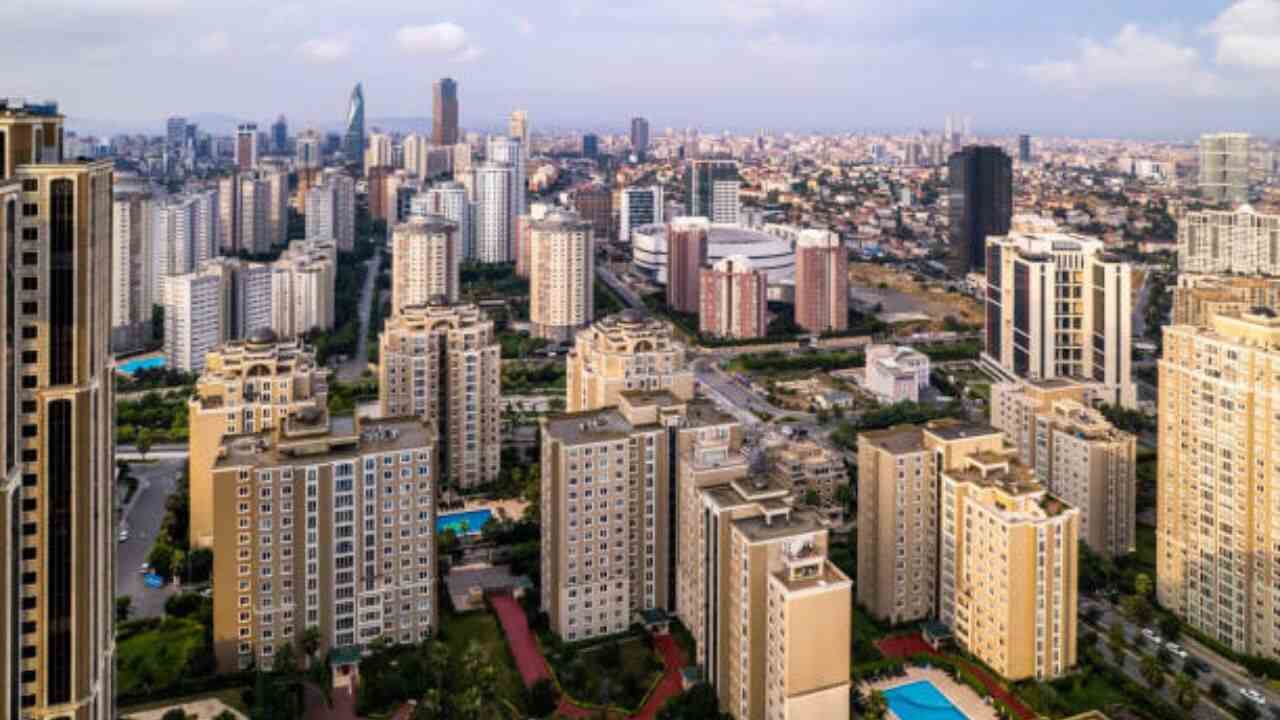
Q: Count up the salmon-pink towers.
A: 3